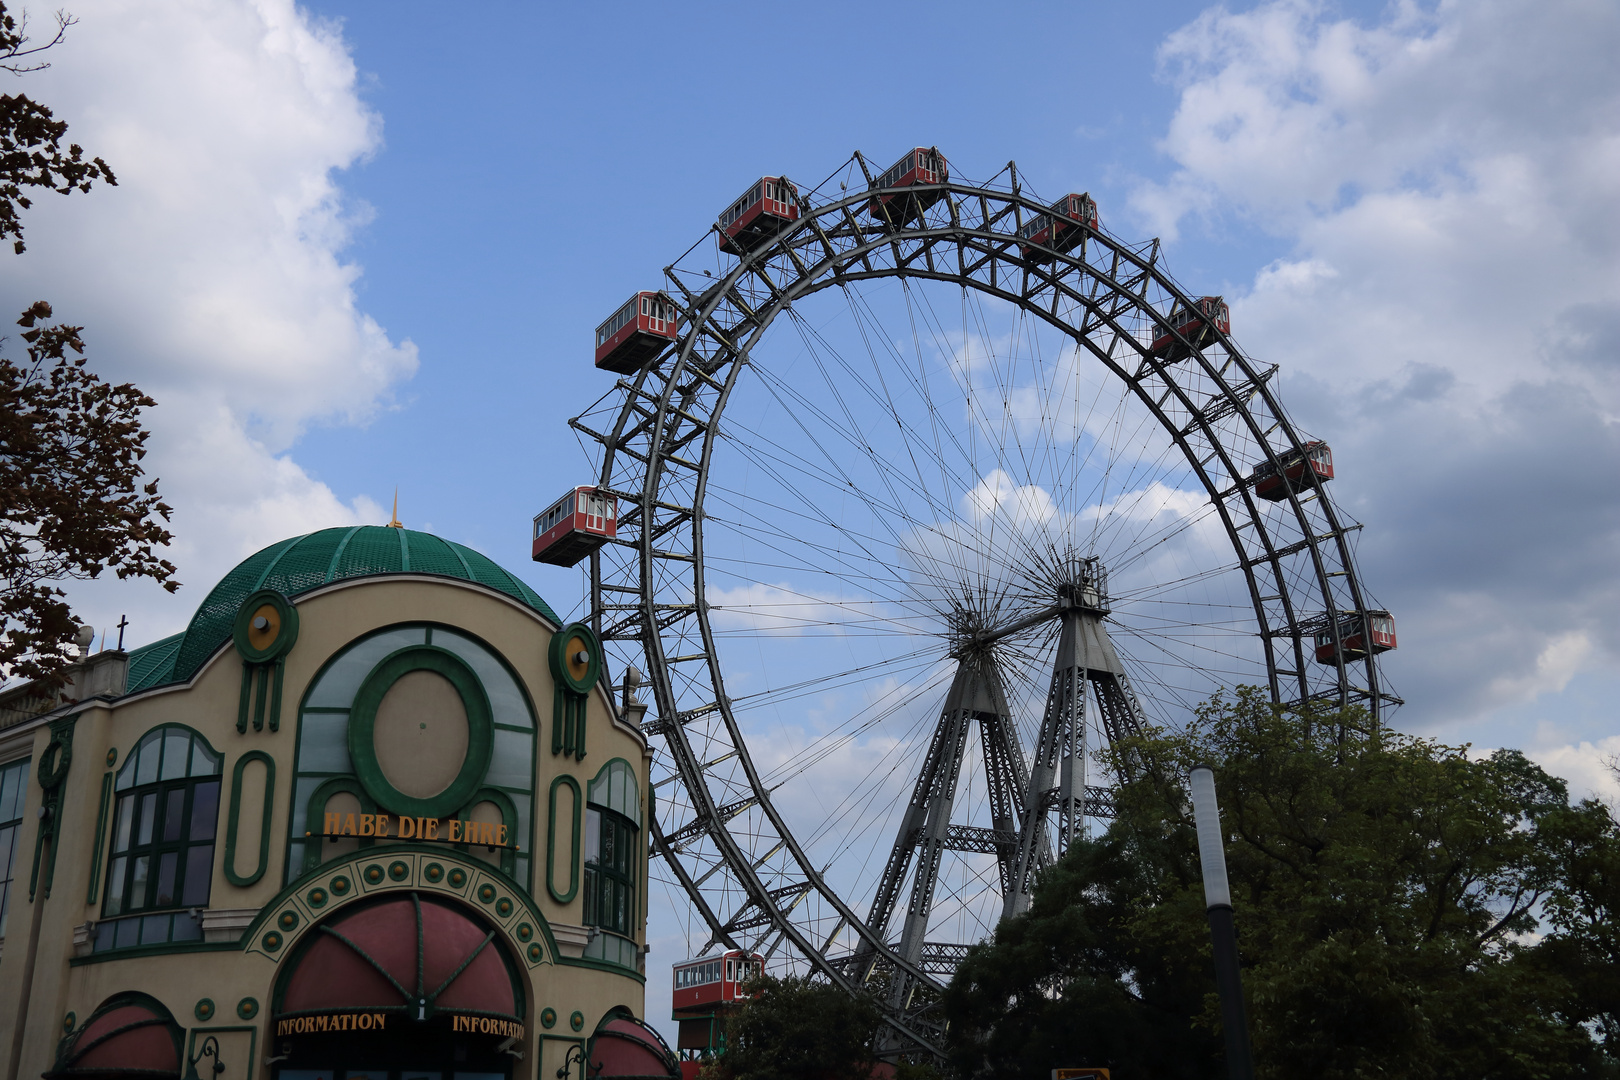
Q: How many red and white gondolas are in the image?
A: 9